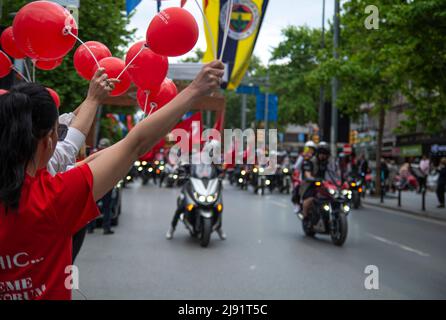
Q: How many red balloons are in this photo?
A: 11